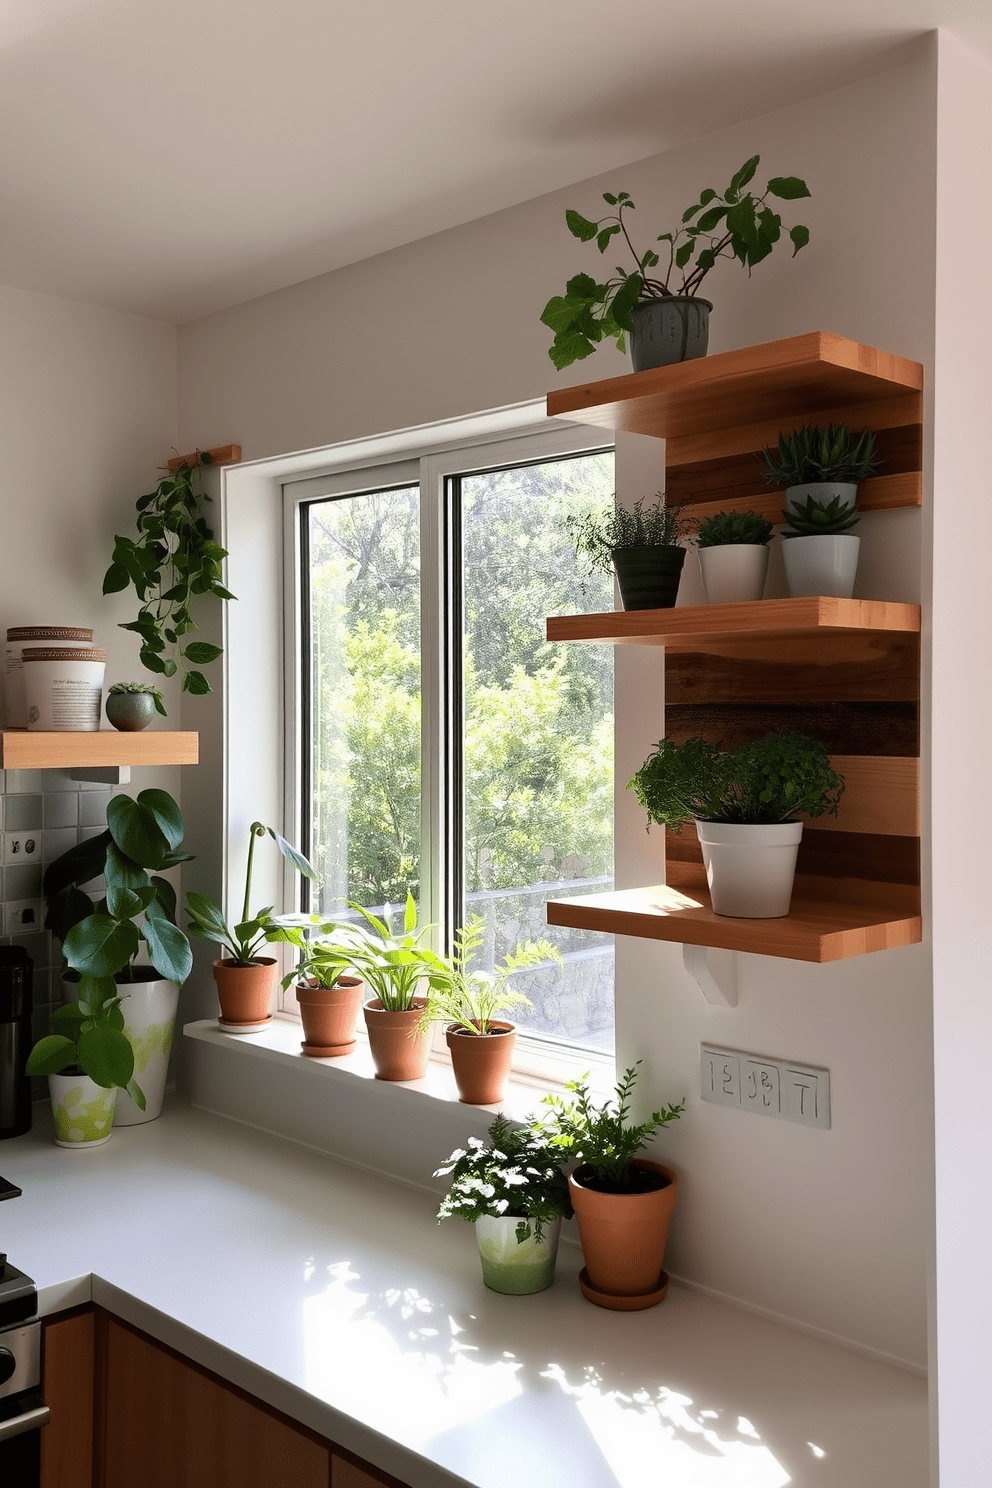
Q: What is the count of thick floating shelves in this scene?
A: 4